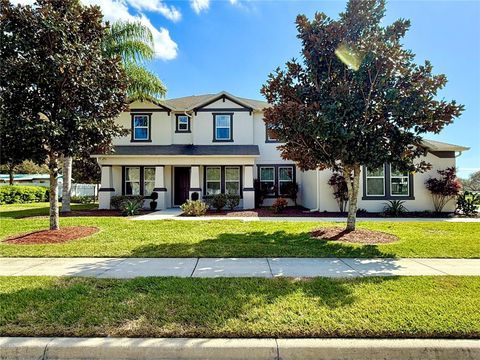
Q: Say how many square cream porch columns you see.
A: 4